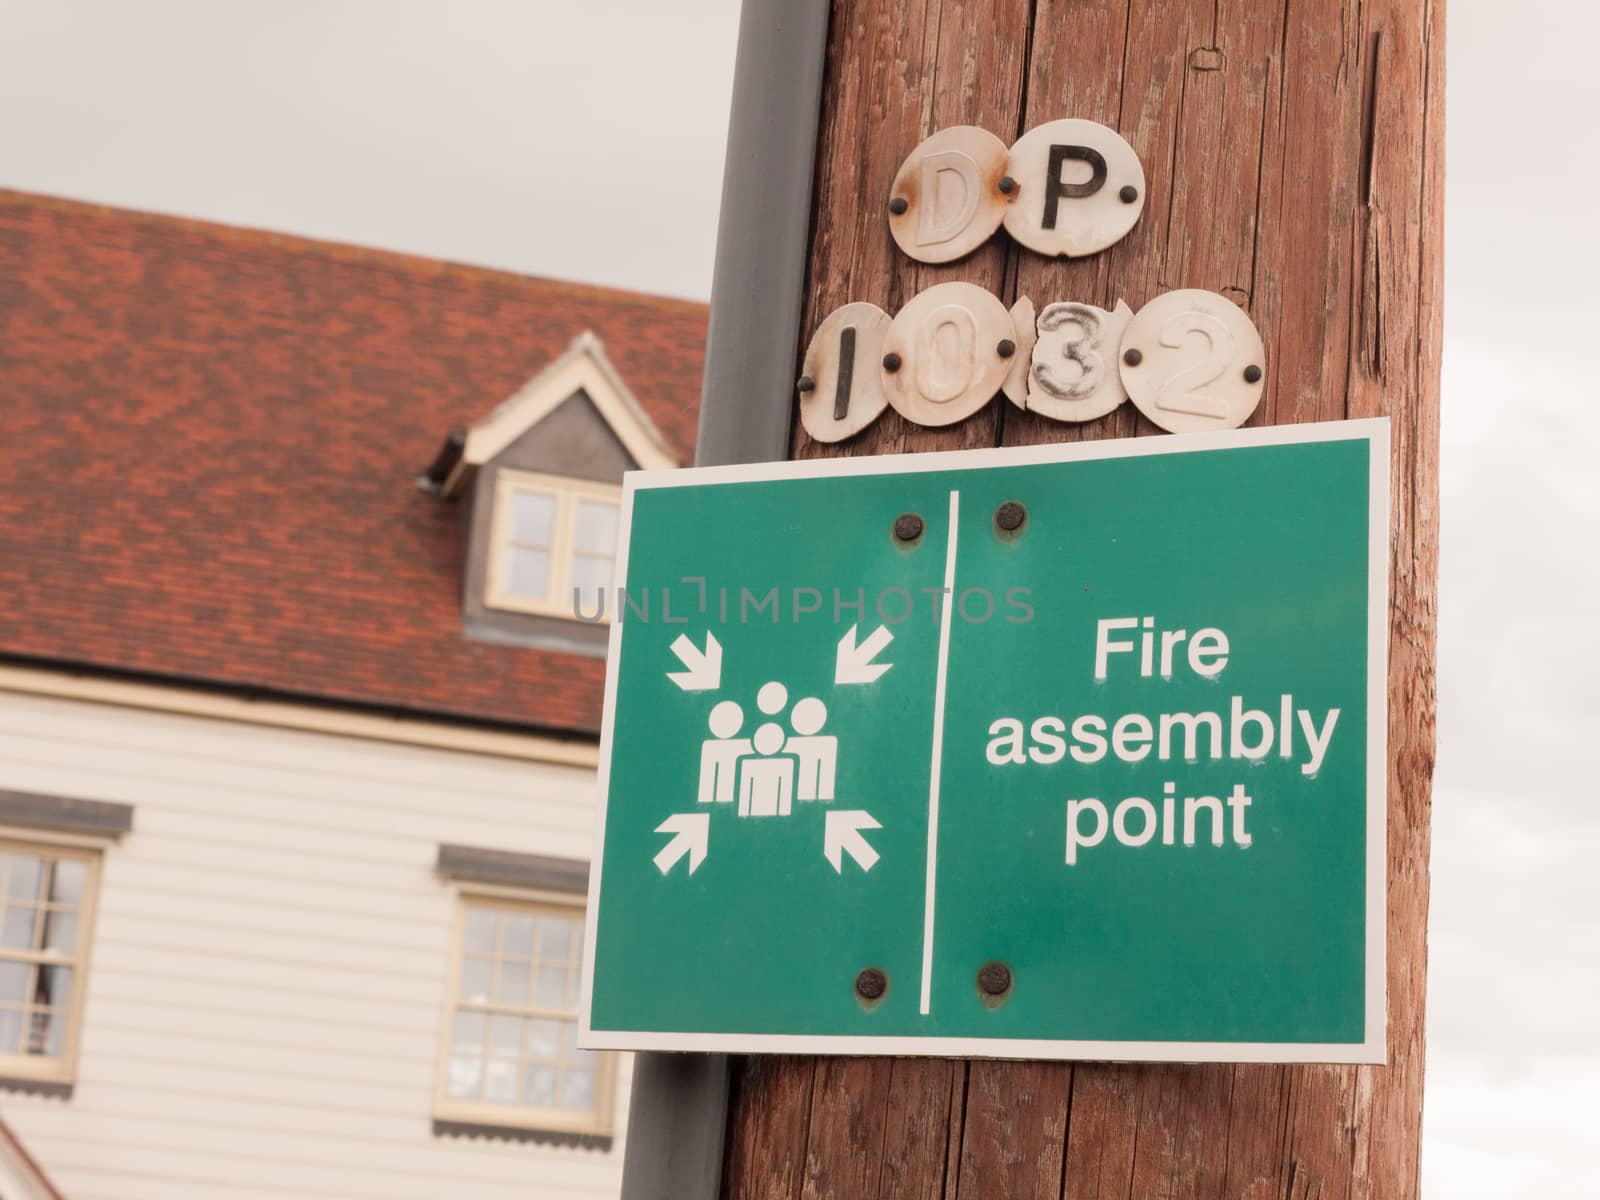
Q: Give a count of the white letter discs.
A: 2